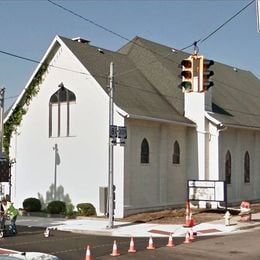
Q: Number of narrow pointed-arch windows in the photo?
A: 4